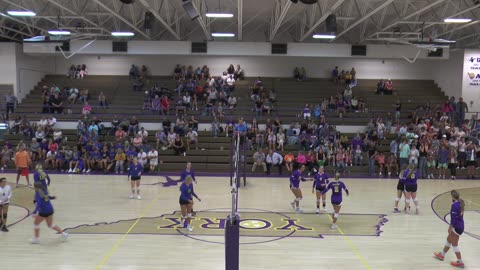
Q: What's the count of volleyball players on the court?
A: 12